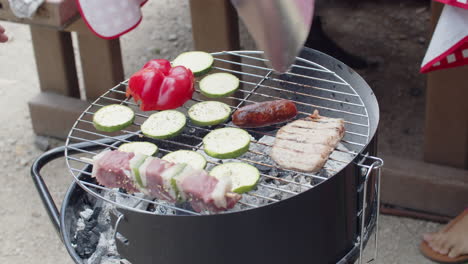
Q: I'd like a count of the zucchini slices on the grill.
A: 9